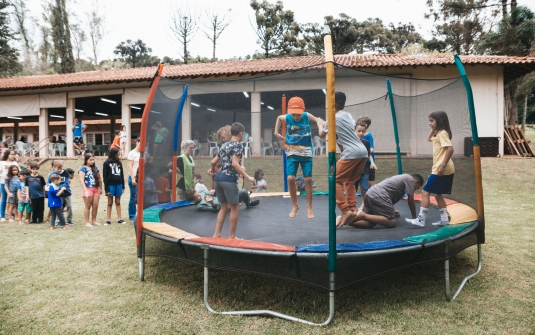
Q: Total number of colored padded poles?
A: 6